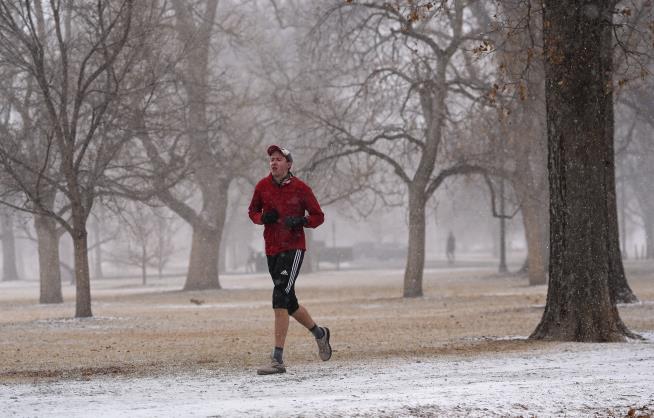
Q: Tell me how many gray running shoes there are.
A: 2